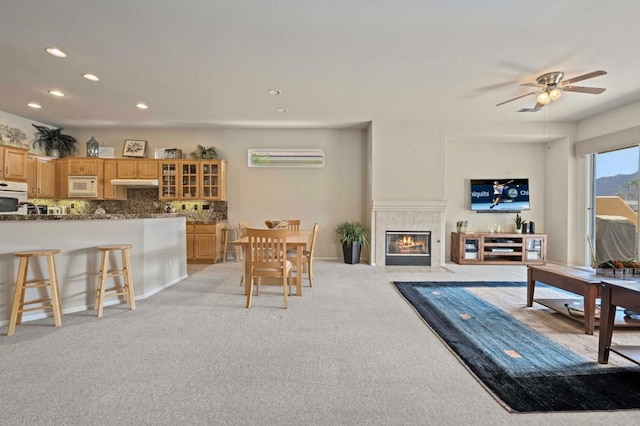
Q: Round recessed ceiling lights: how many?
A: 7